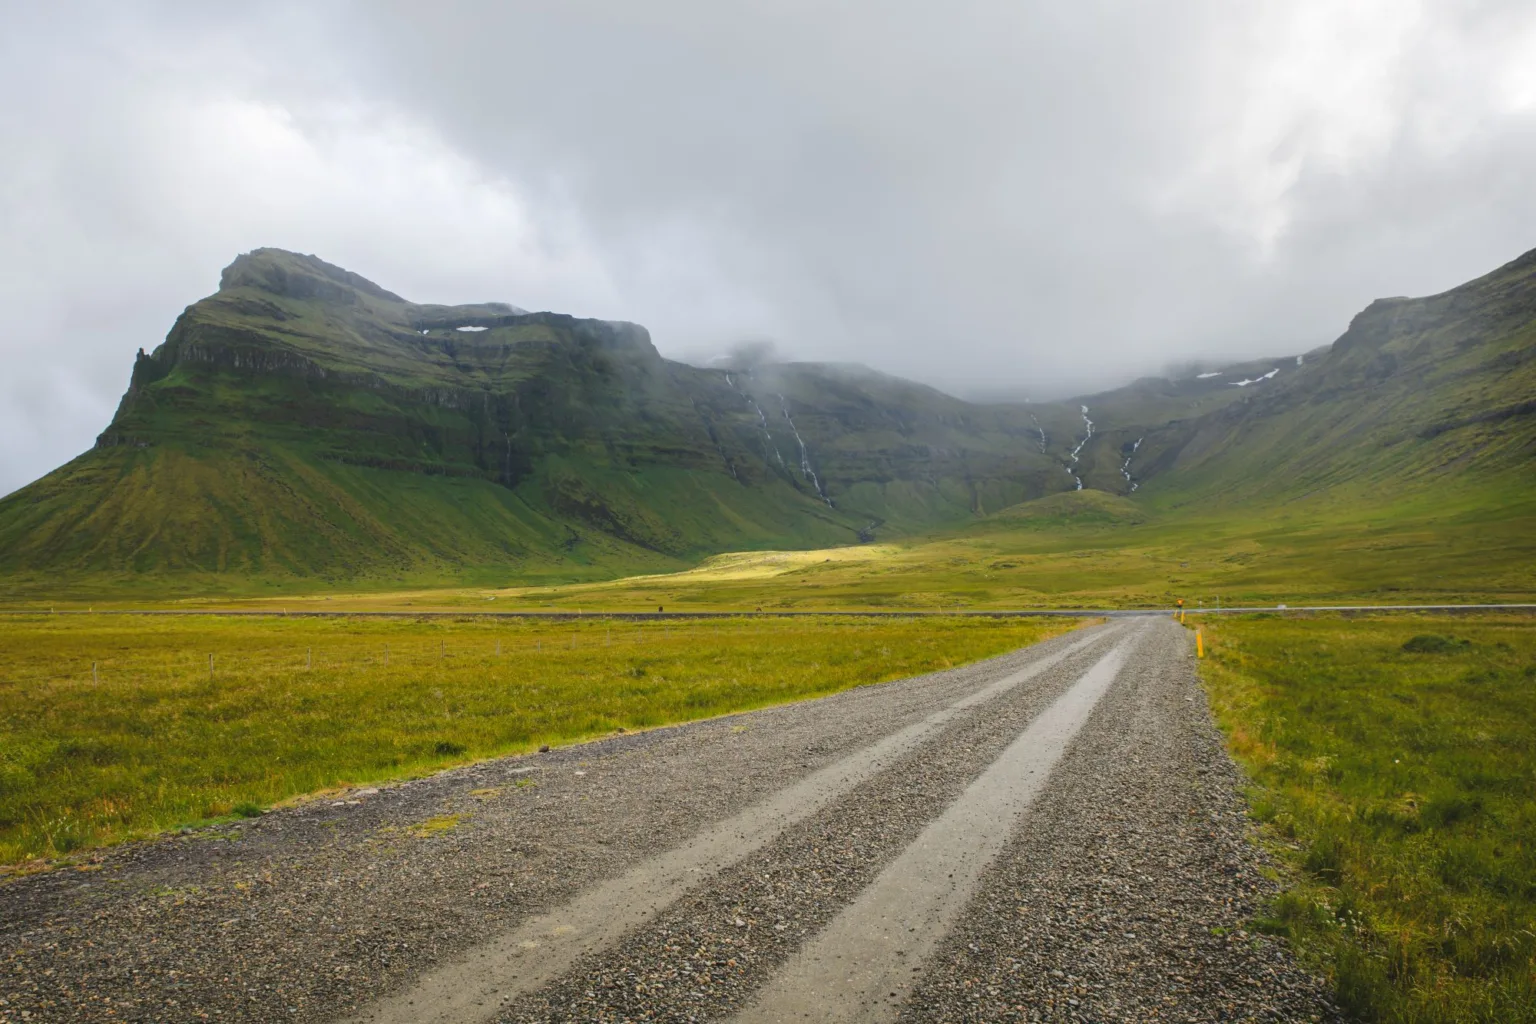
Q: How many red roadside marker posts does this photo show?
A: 0